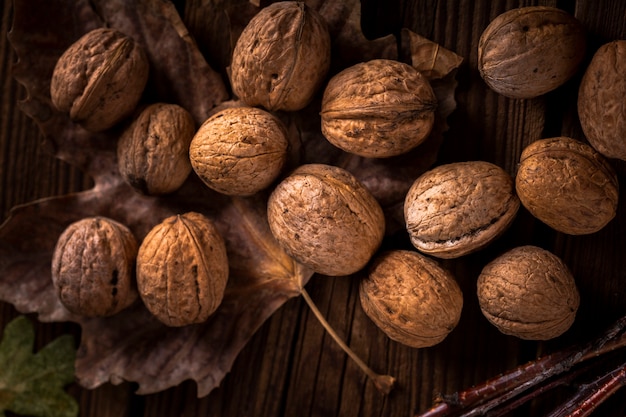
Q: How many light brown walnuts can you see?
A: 14